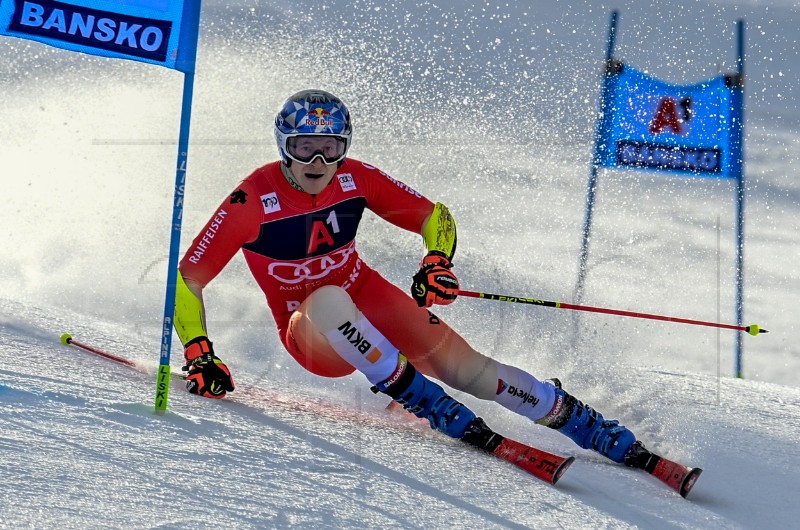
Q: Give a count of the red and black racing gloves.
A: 2